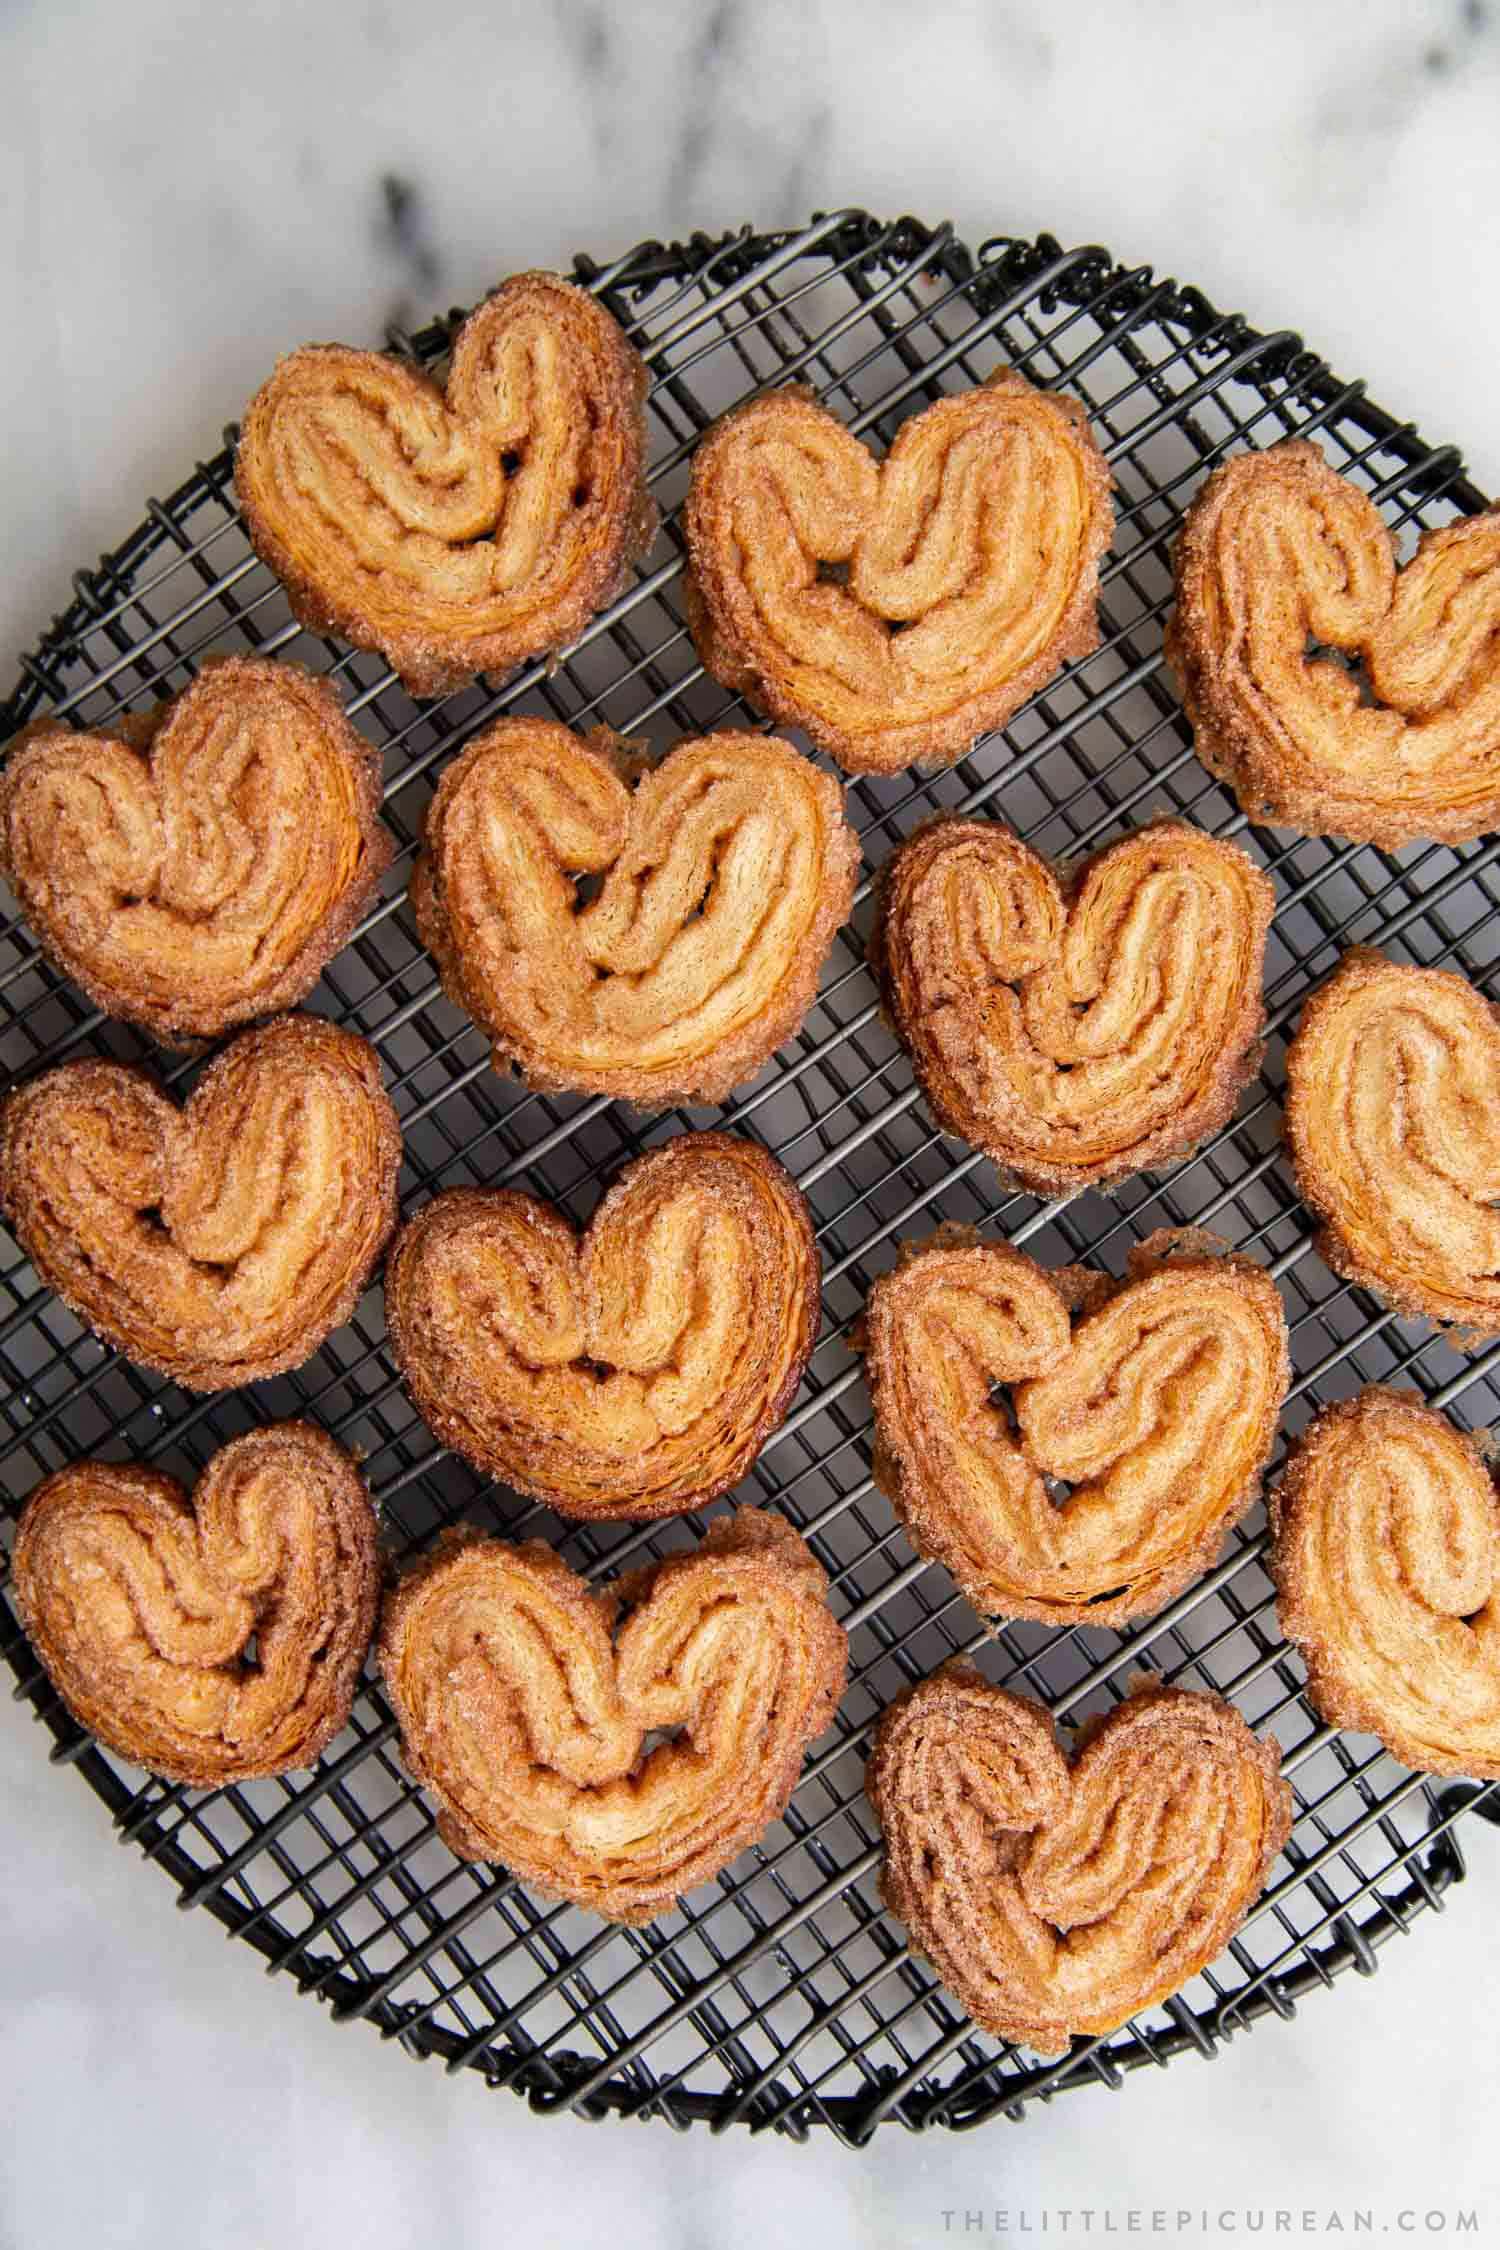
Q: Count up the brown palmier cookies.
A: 14